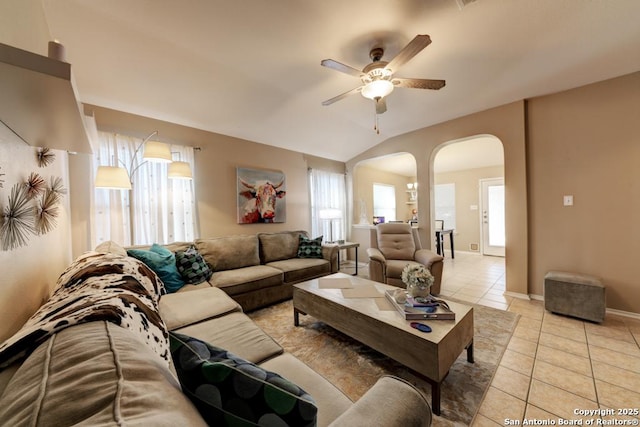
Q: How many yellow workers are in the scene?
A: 0